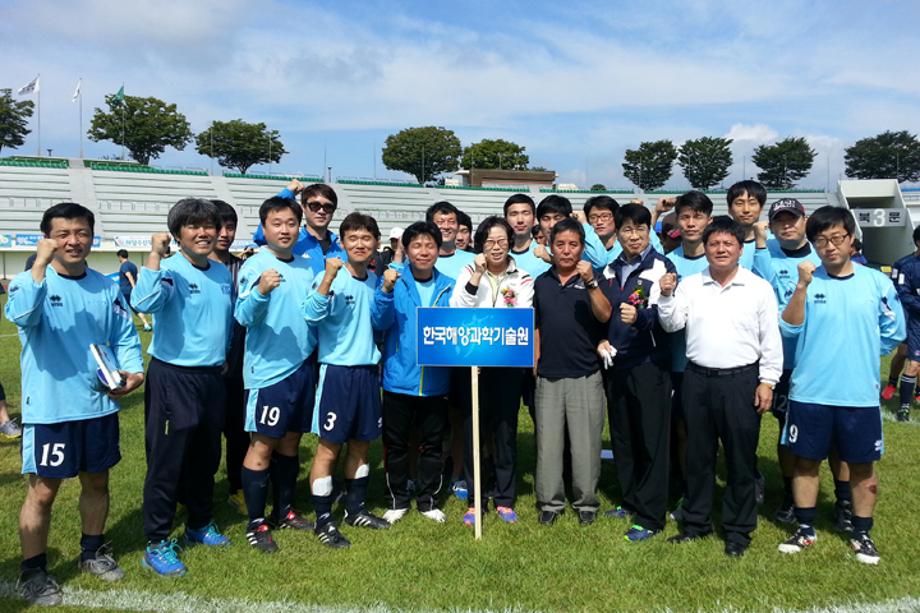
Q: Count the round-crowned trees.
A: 9